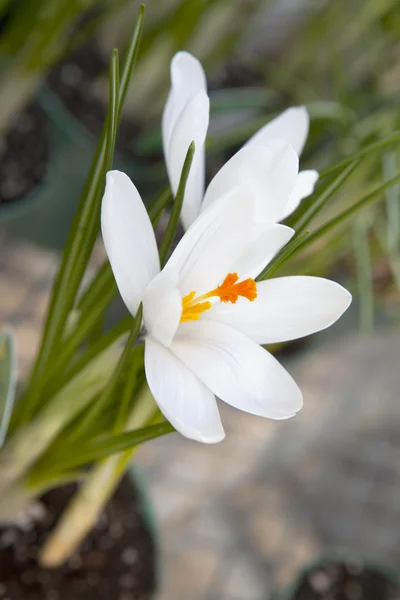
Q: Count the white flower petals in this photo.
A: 12